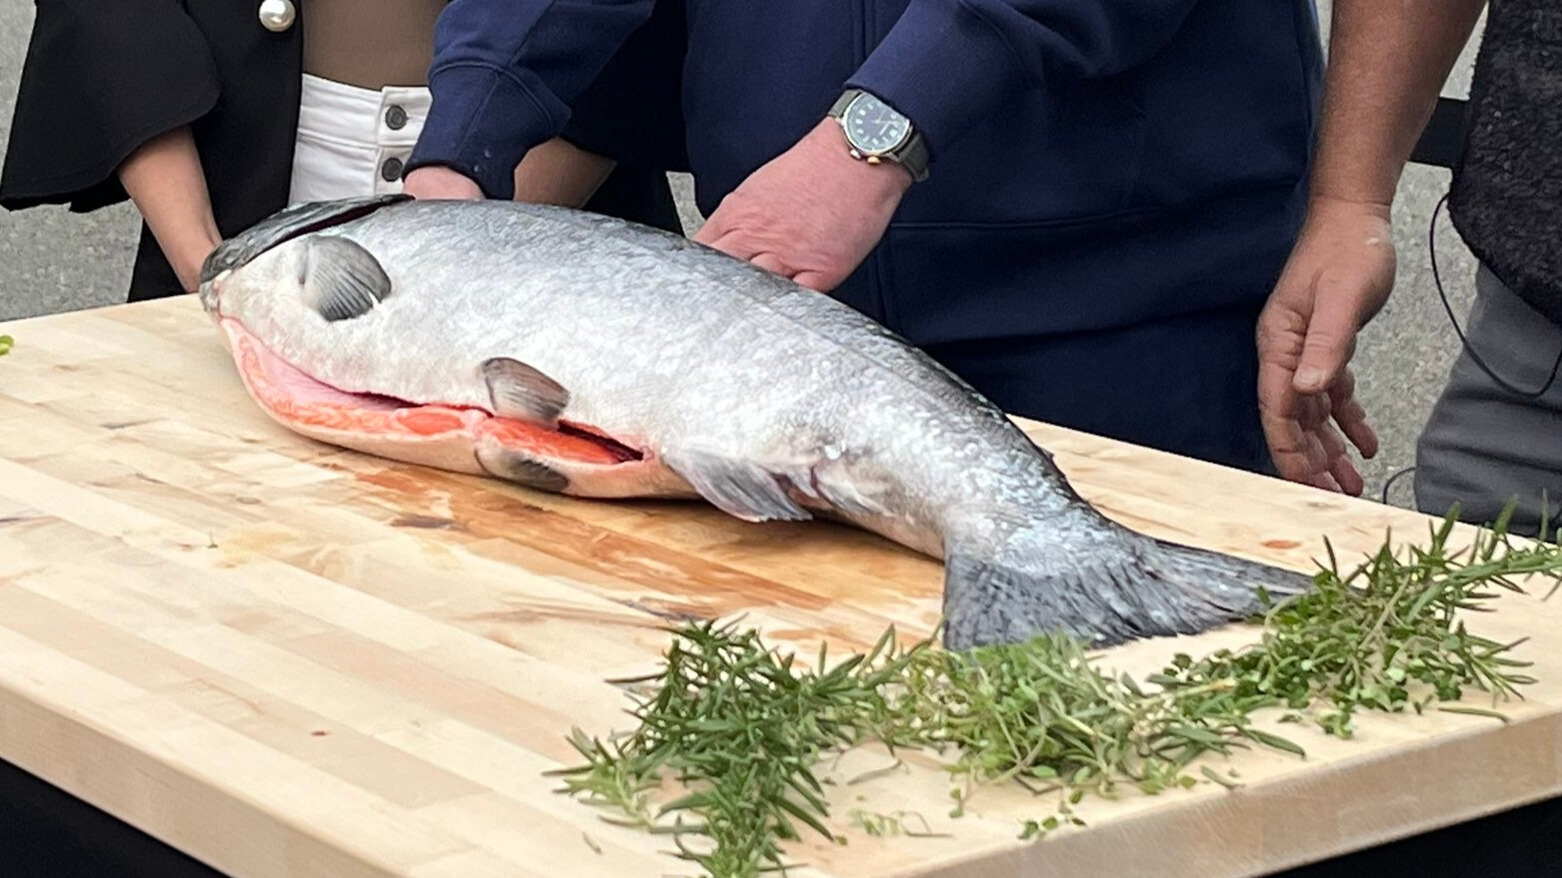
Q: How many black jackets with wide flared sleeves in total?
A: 1